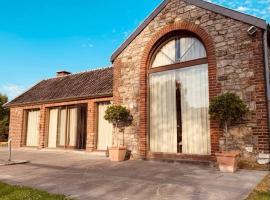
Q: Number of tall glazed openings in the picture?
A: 4